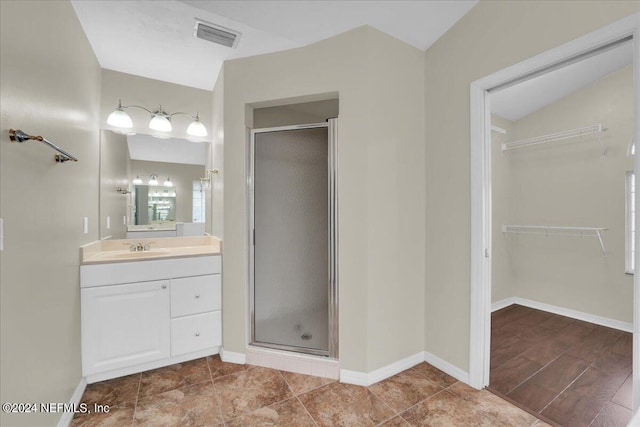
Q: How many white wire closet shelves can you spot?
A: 2